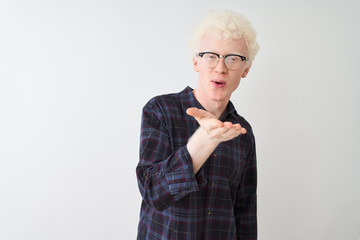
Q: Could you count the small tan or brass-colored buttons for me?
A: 3